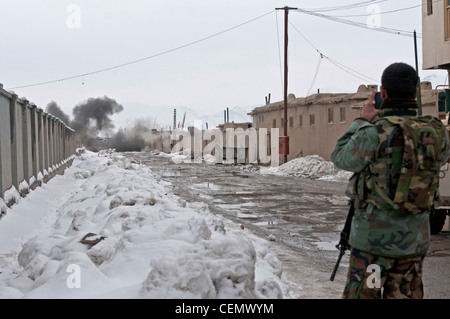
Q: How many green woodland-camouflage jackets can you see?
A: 1